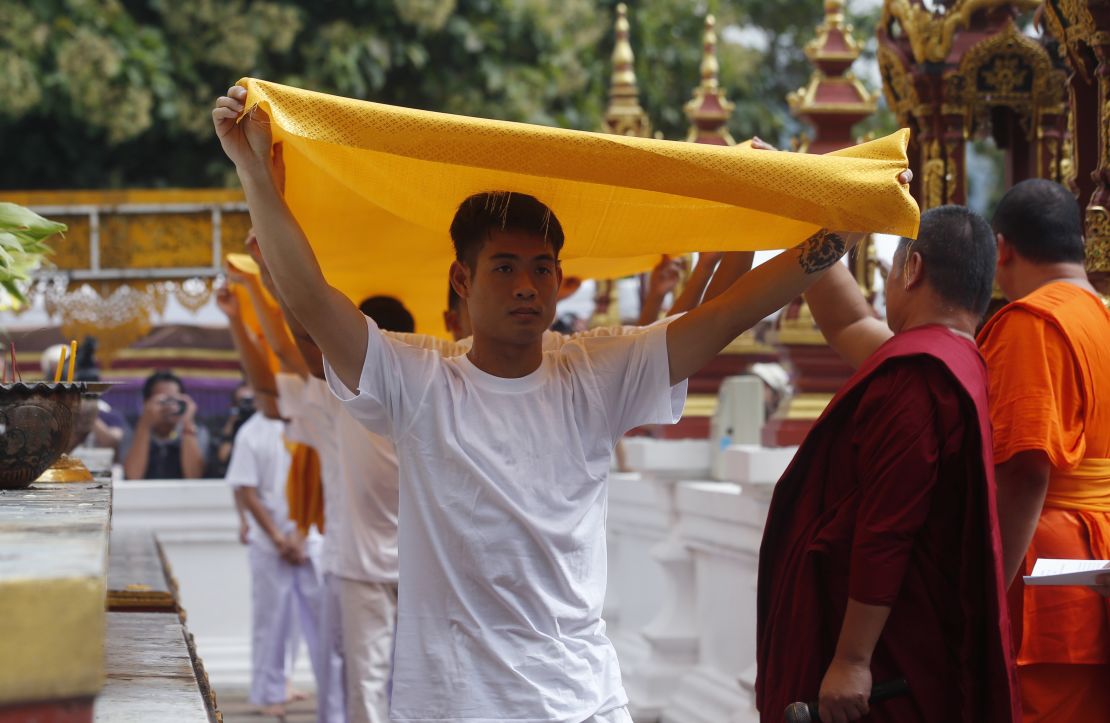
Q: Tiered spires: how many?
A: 3